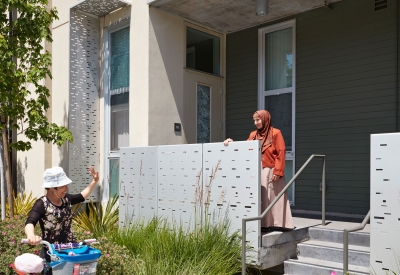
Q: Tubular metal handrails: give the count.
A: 2